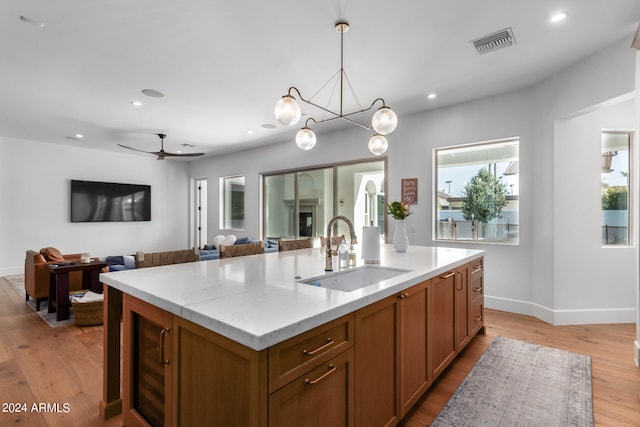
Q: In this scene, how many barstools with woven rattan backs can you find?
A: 4